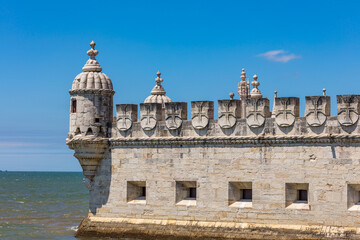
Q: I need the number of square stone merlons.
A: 9